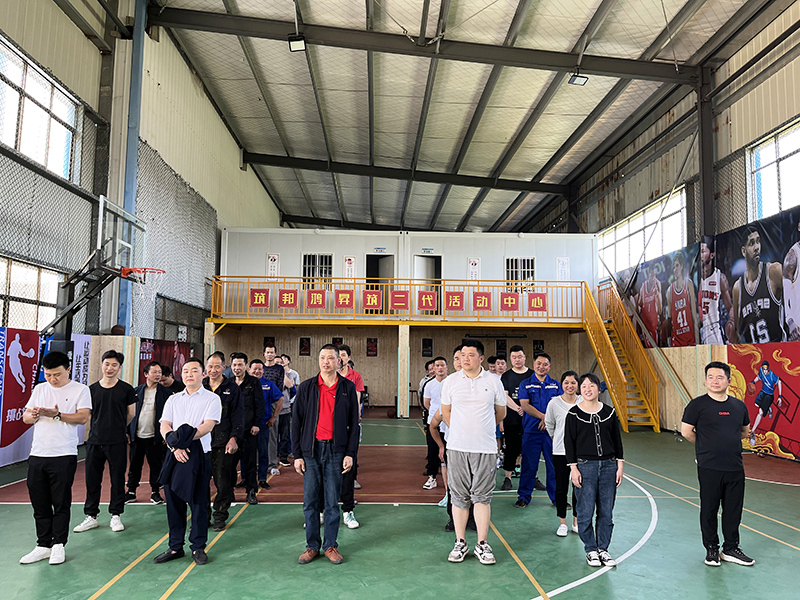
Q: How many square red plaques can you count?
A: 11